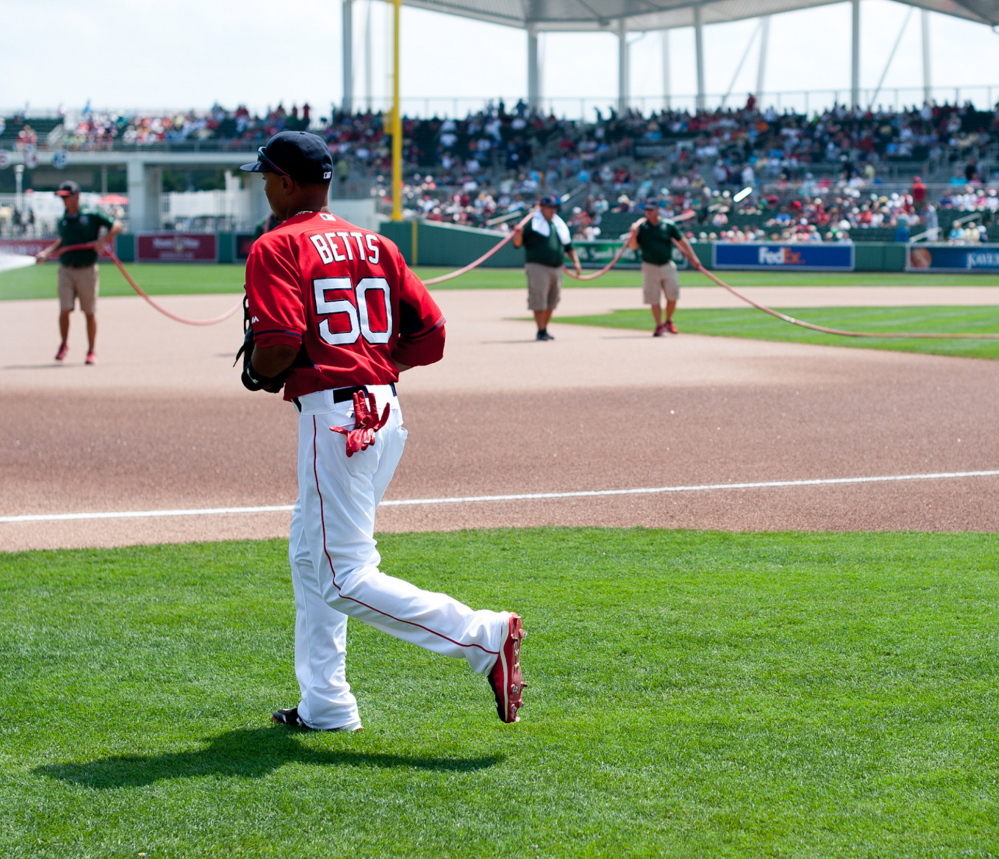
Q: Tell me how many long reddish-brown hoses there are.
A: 1